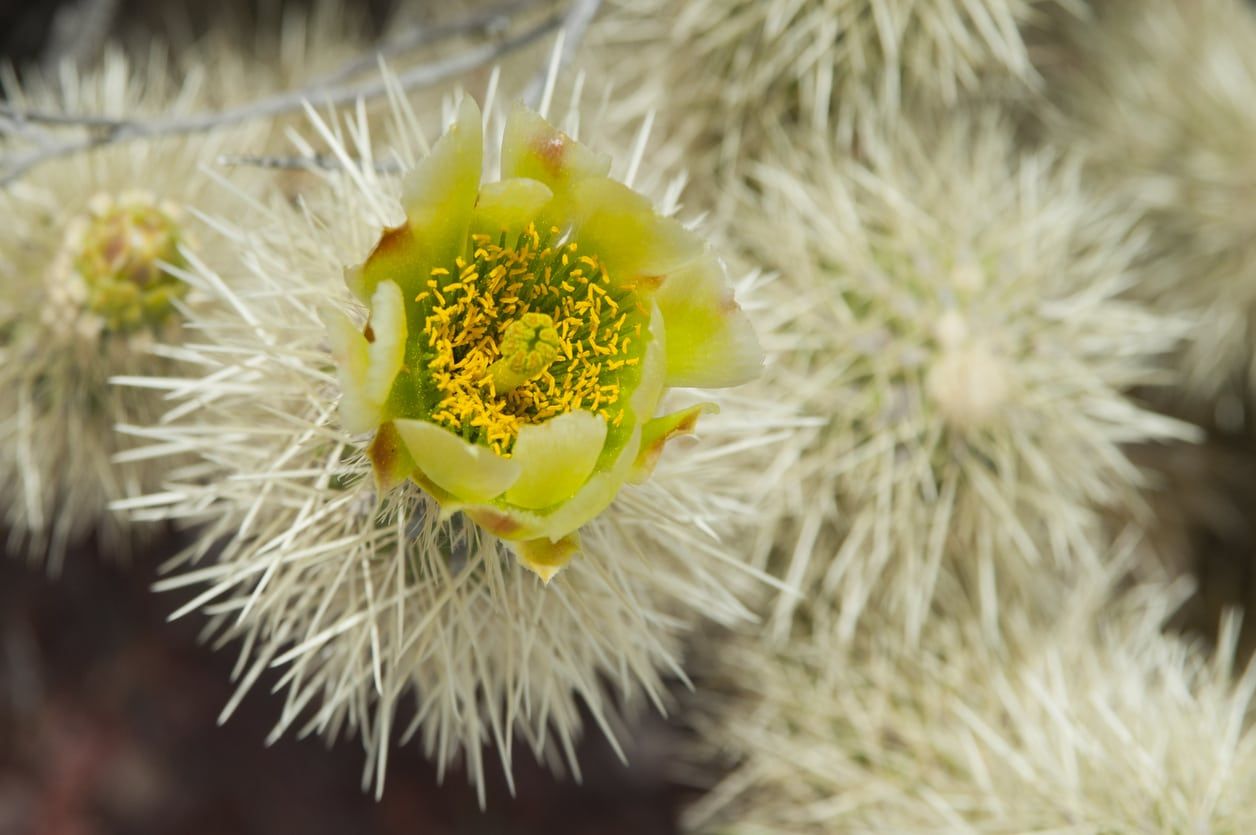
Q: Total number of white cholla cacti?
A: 6